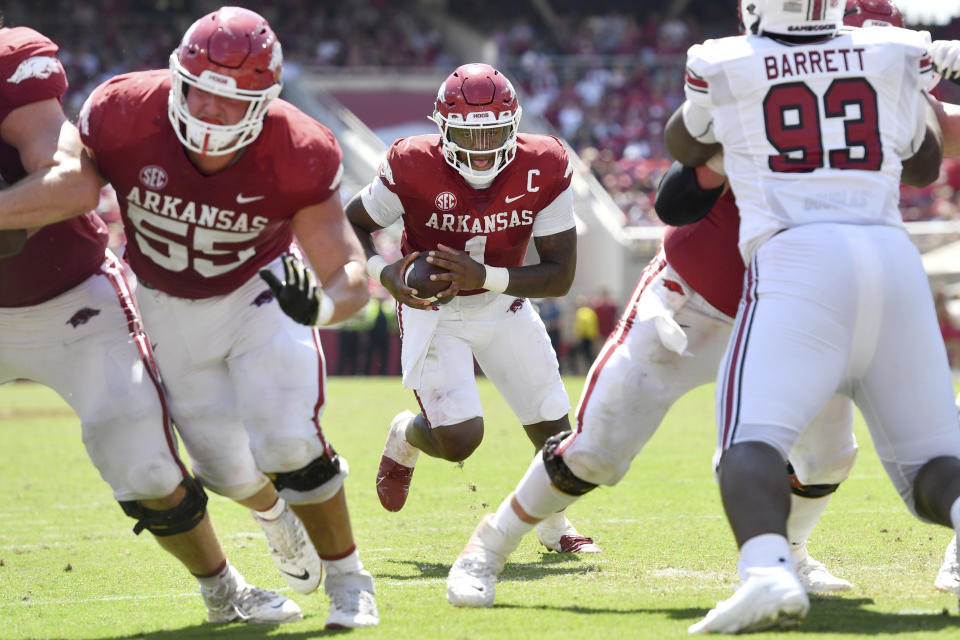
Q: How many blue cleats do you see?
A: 0